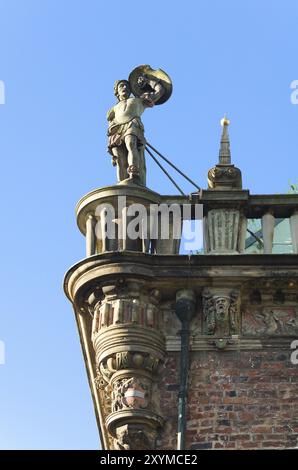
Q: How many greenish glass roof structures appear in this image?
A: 1